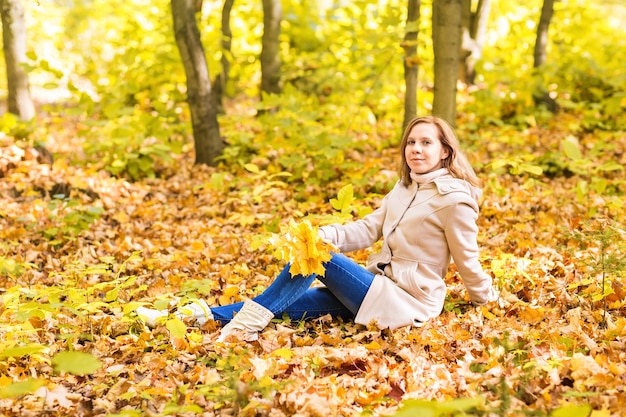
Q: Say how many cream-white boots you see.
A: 2